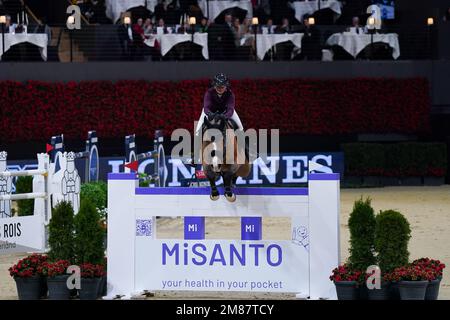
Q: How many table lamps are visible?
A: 8